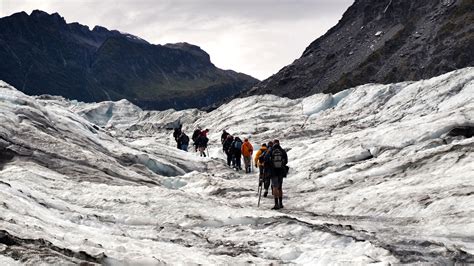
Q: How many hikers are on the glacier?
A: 11